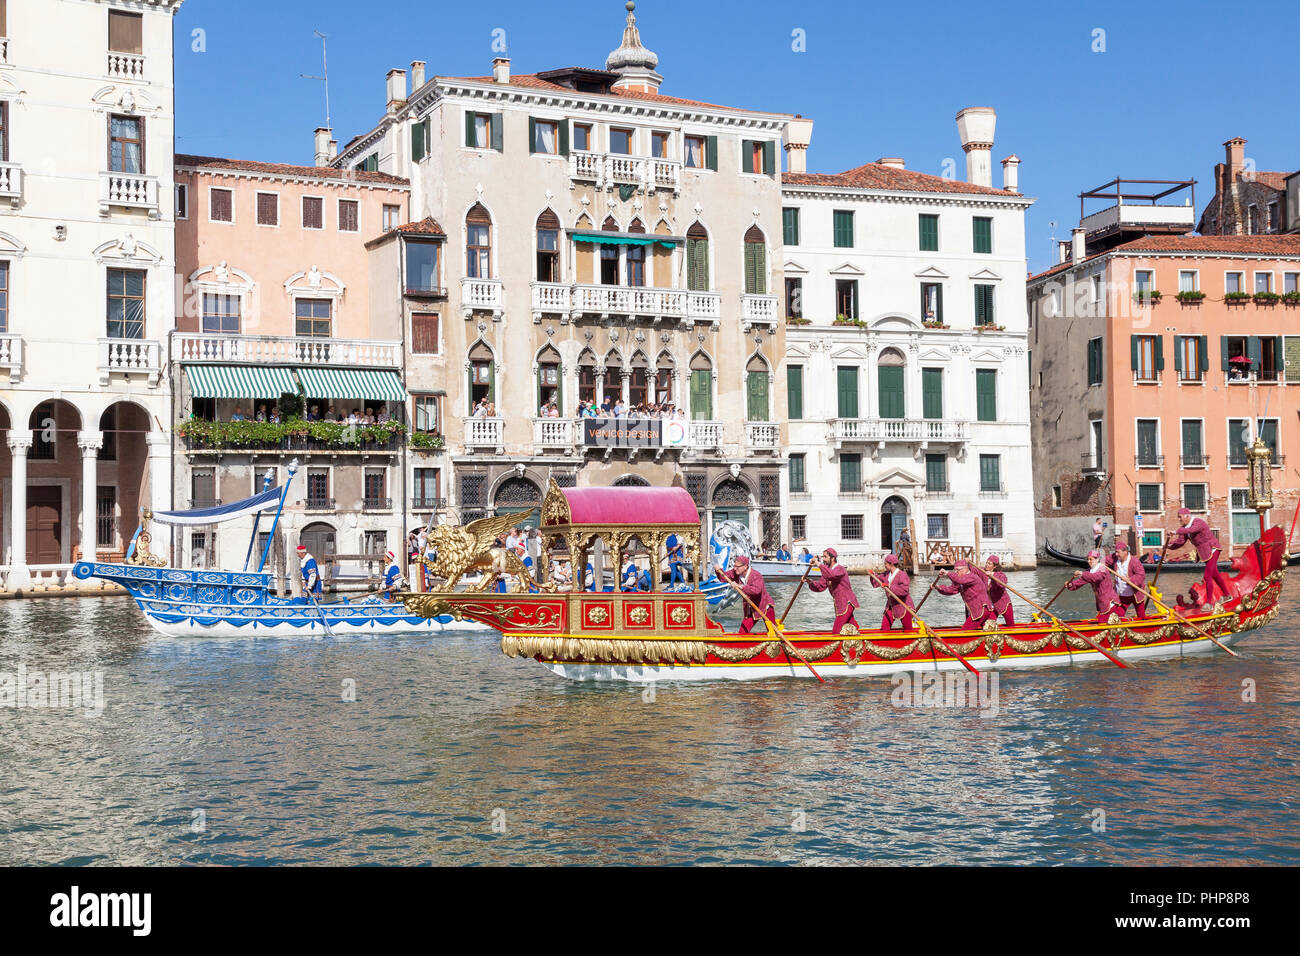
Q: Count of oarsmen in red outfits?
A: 8